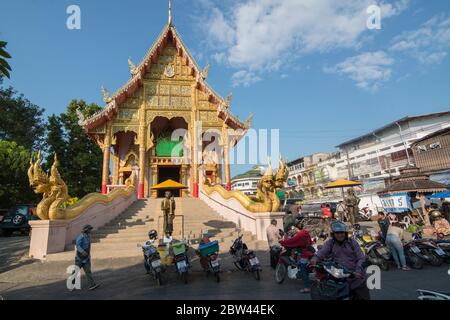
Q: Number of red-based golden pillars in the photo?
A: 4